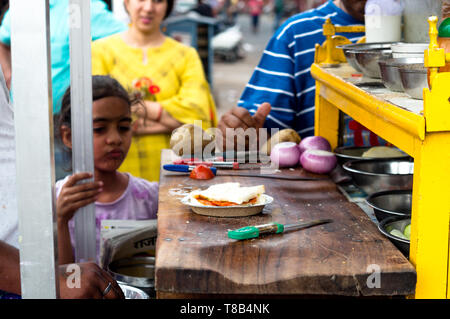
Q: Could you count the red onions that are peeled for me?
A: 3